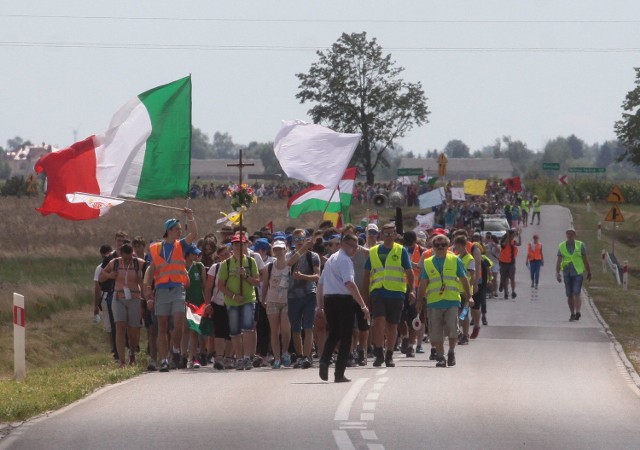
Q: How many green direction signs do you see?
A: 3